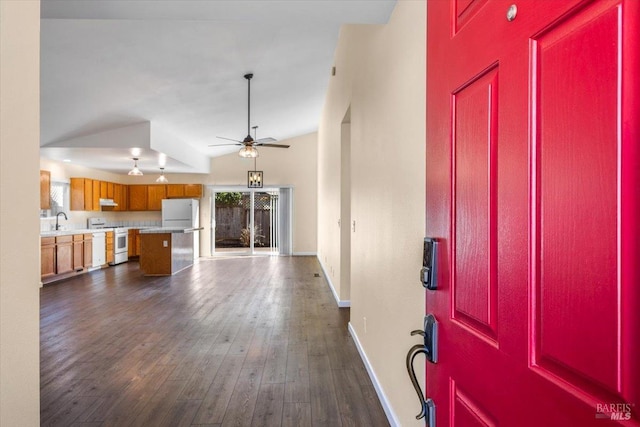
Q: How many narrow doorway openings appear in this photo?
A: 1